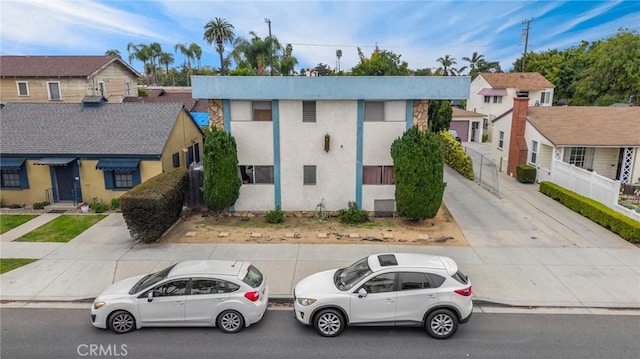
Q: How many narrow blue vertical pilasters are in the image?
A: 4